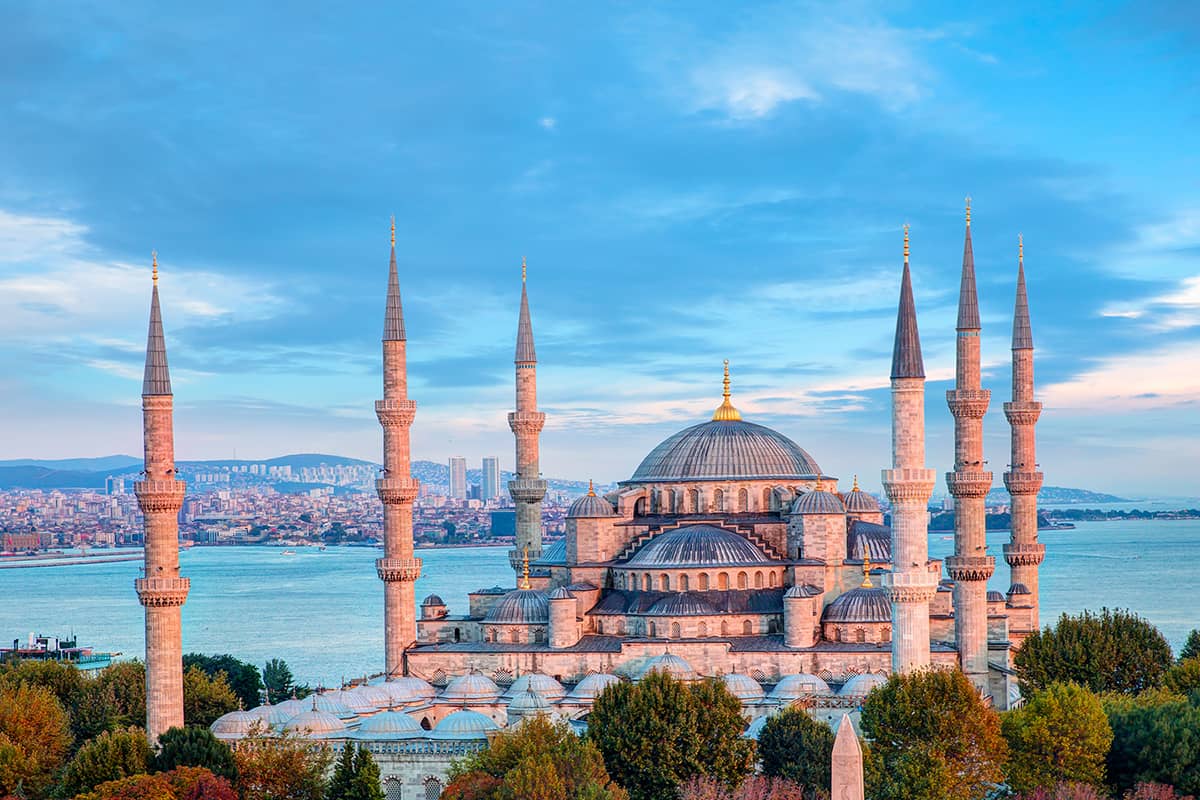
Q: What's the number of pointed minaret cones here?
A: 6